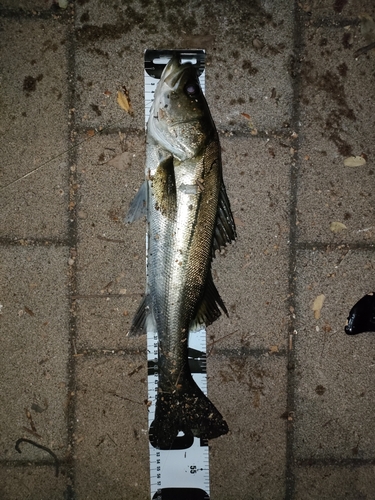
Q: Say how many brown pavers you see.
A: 11